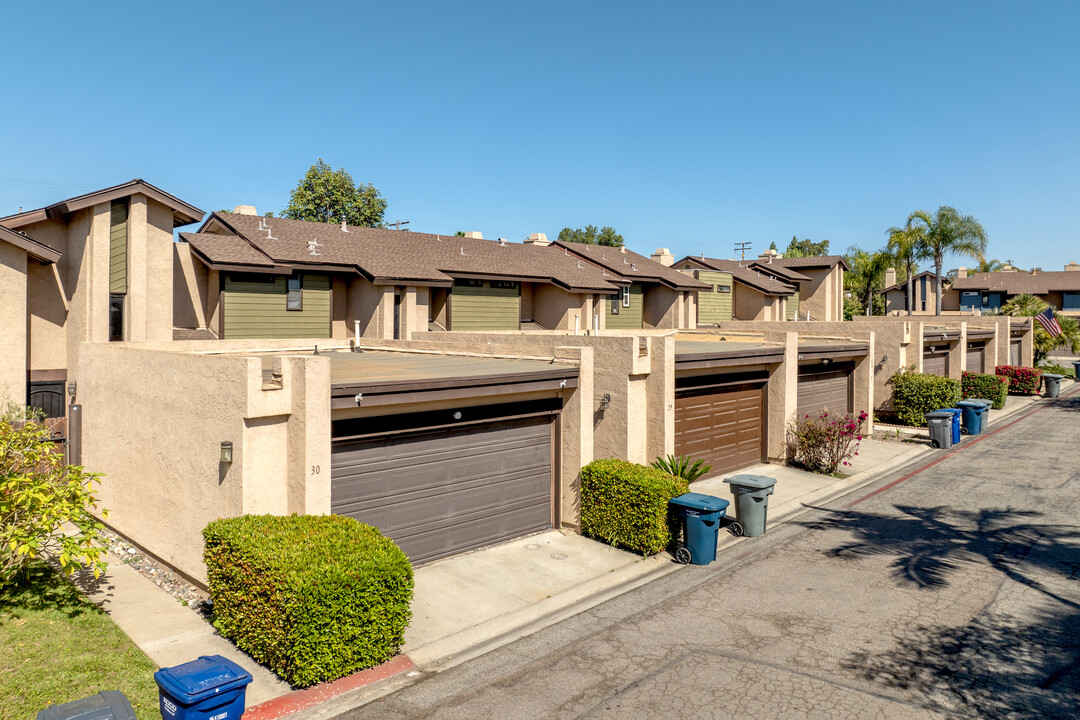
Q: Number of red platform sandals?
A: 0